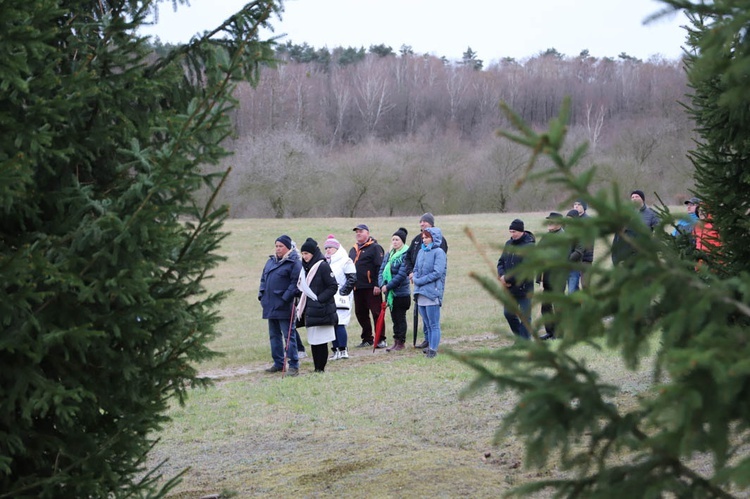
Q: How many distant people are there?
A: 15